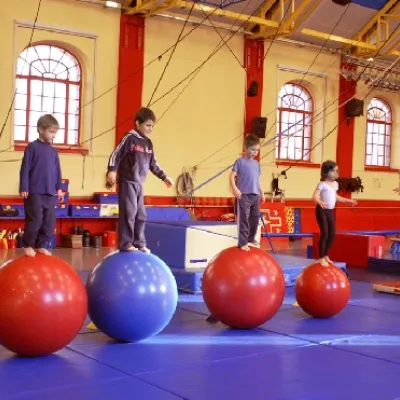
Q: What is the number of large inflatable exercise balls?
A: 4